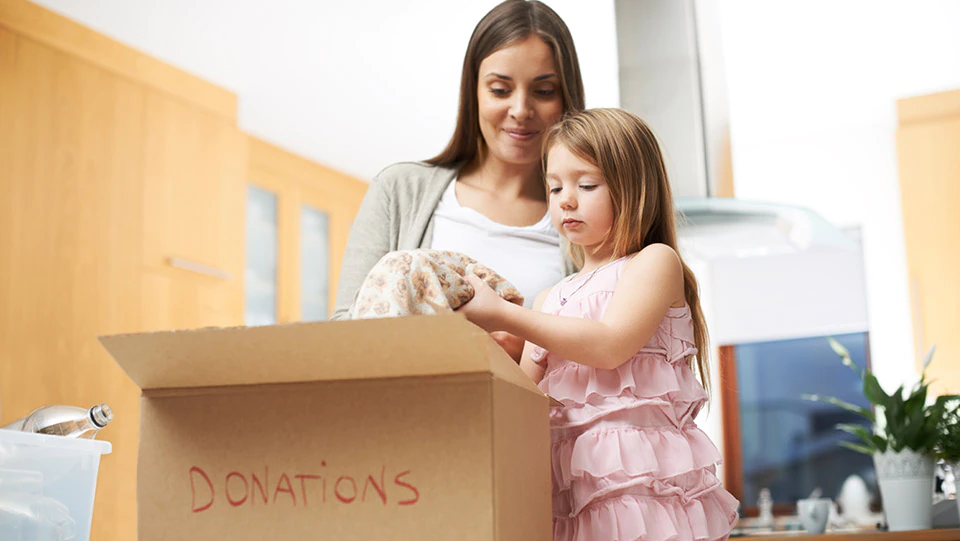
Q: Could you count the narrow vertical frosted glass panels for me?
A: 2